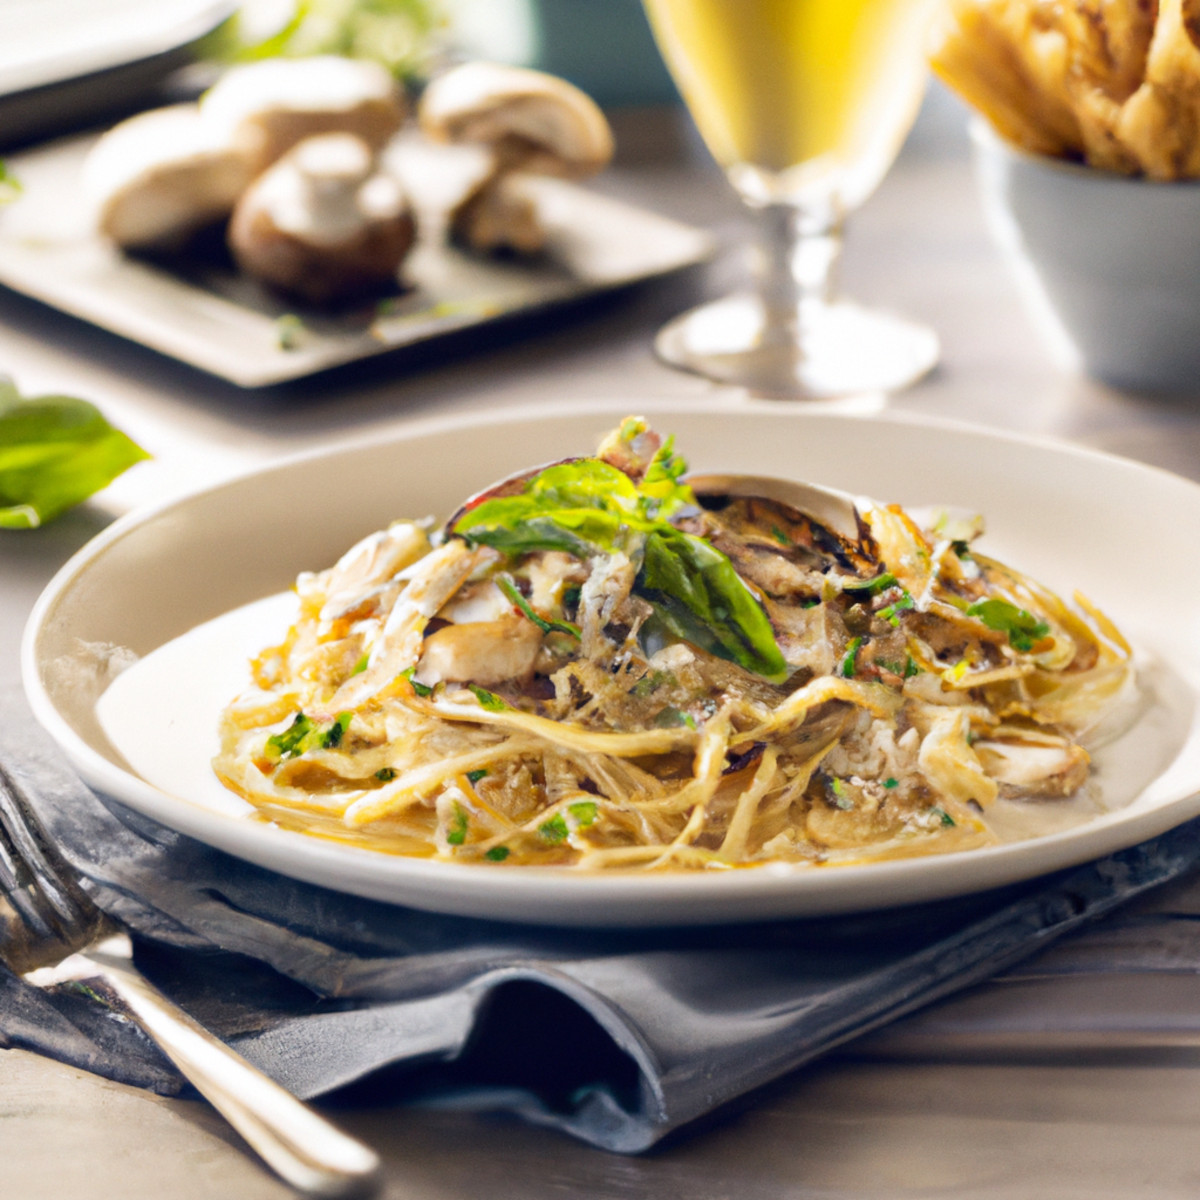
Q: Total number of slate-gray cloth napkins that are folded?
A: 1